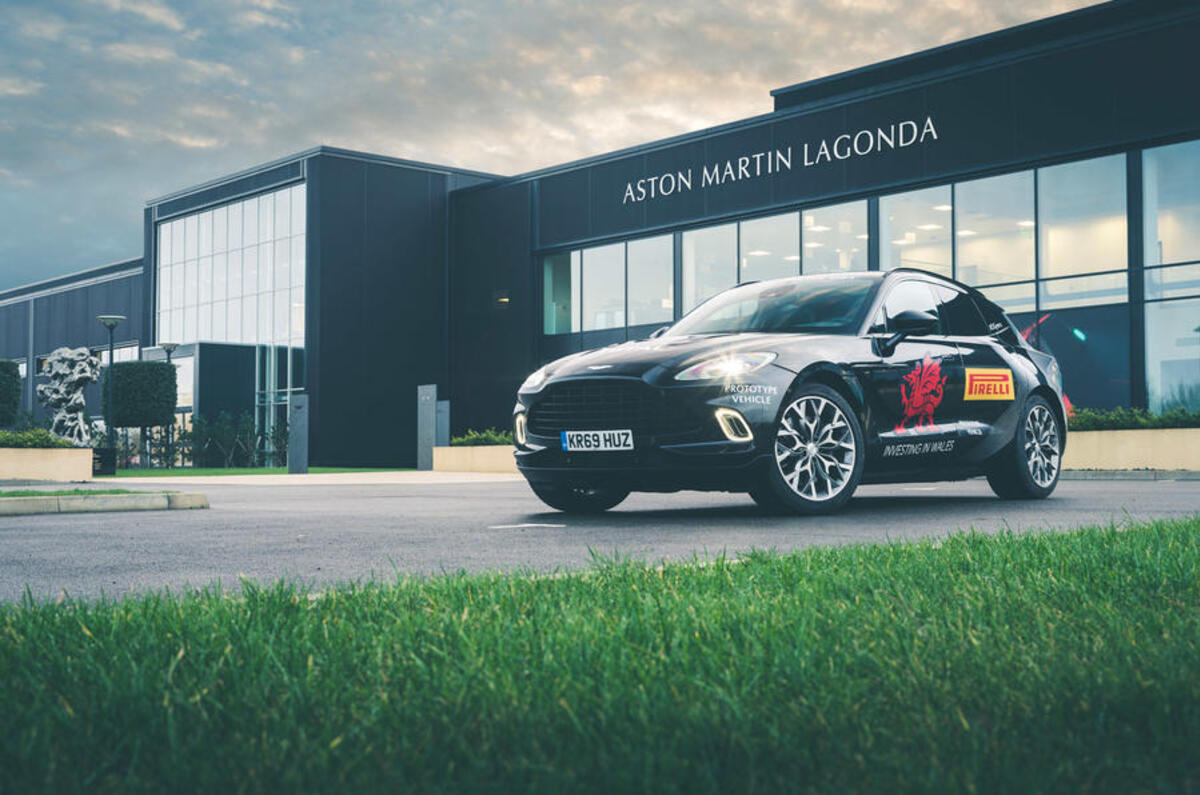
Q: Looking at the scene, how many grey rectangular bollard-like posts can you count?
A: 3